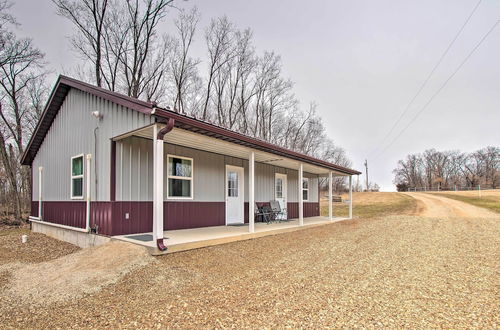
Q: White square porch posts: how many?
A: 5